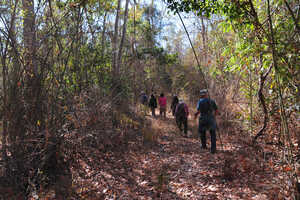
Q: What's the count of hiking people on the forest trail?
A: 6